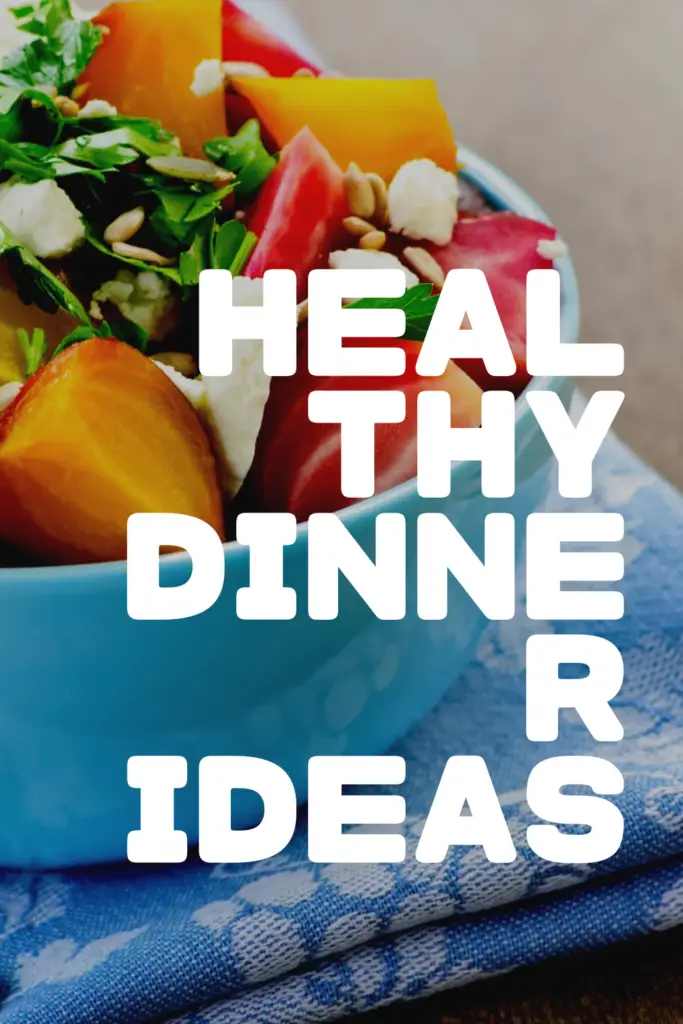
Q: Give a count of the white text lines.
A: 5